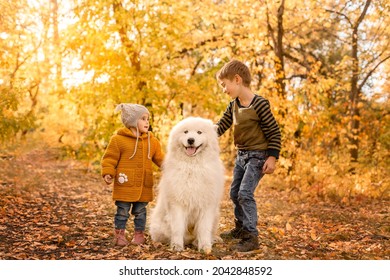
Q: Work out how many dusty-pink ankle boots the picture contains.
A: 2